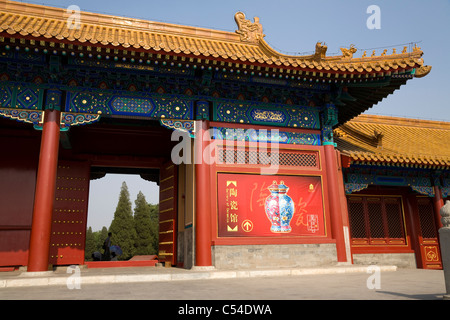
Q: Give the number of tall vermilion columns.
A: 3